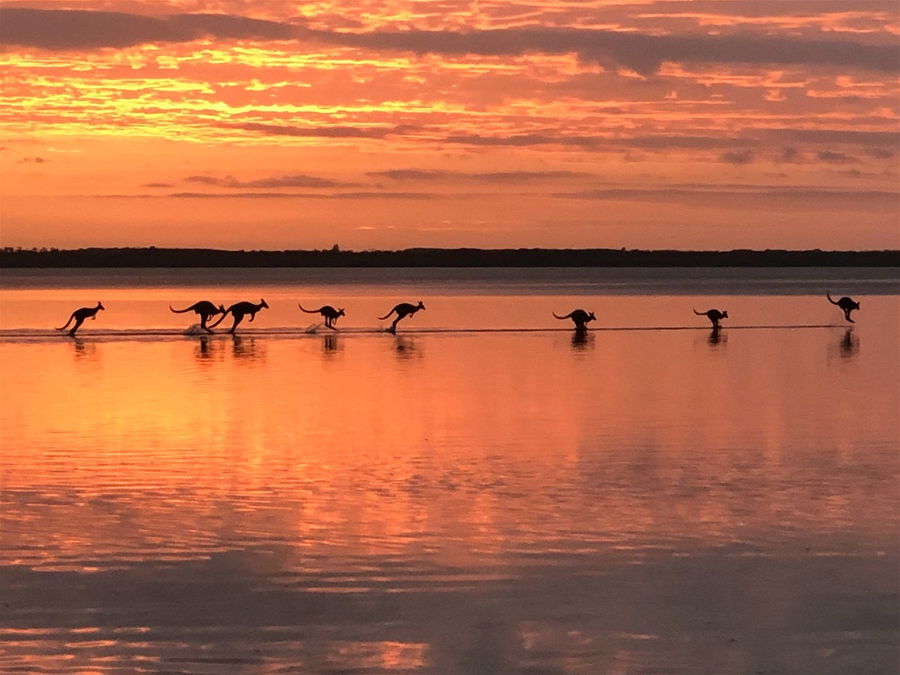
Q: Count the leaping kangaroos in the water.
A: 8